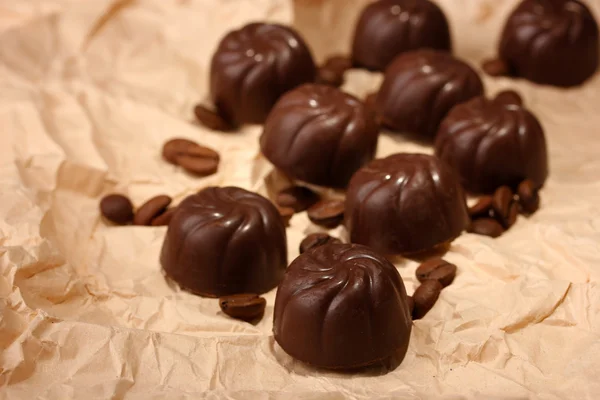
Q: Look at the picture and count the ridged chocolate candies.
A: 9